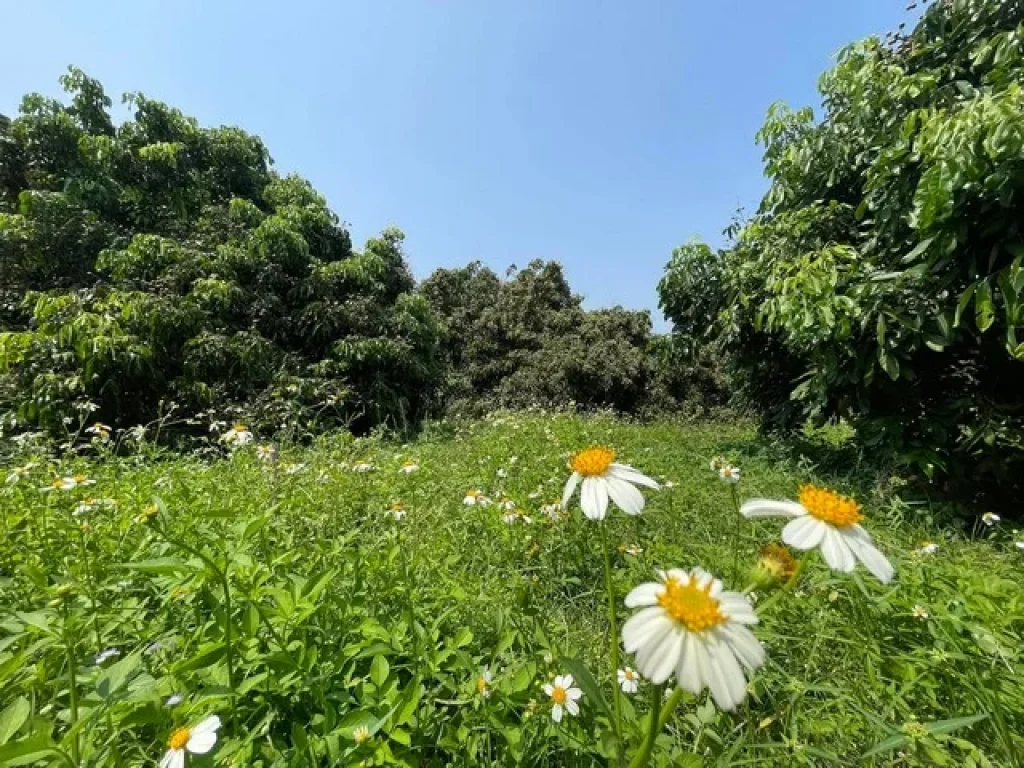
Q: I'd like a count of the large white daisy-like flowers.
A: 3